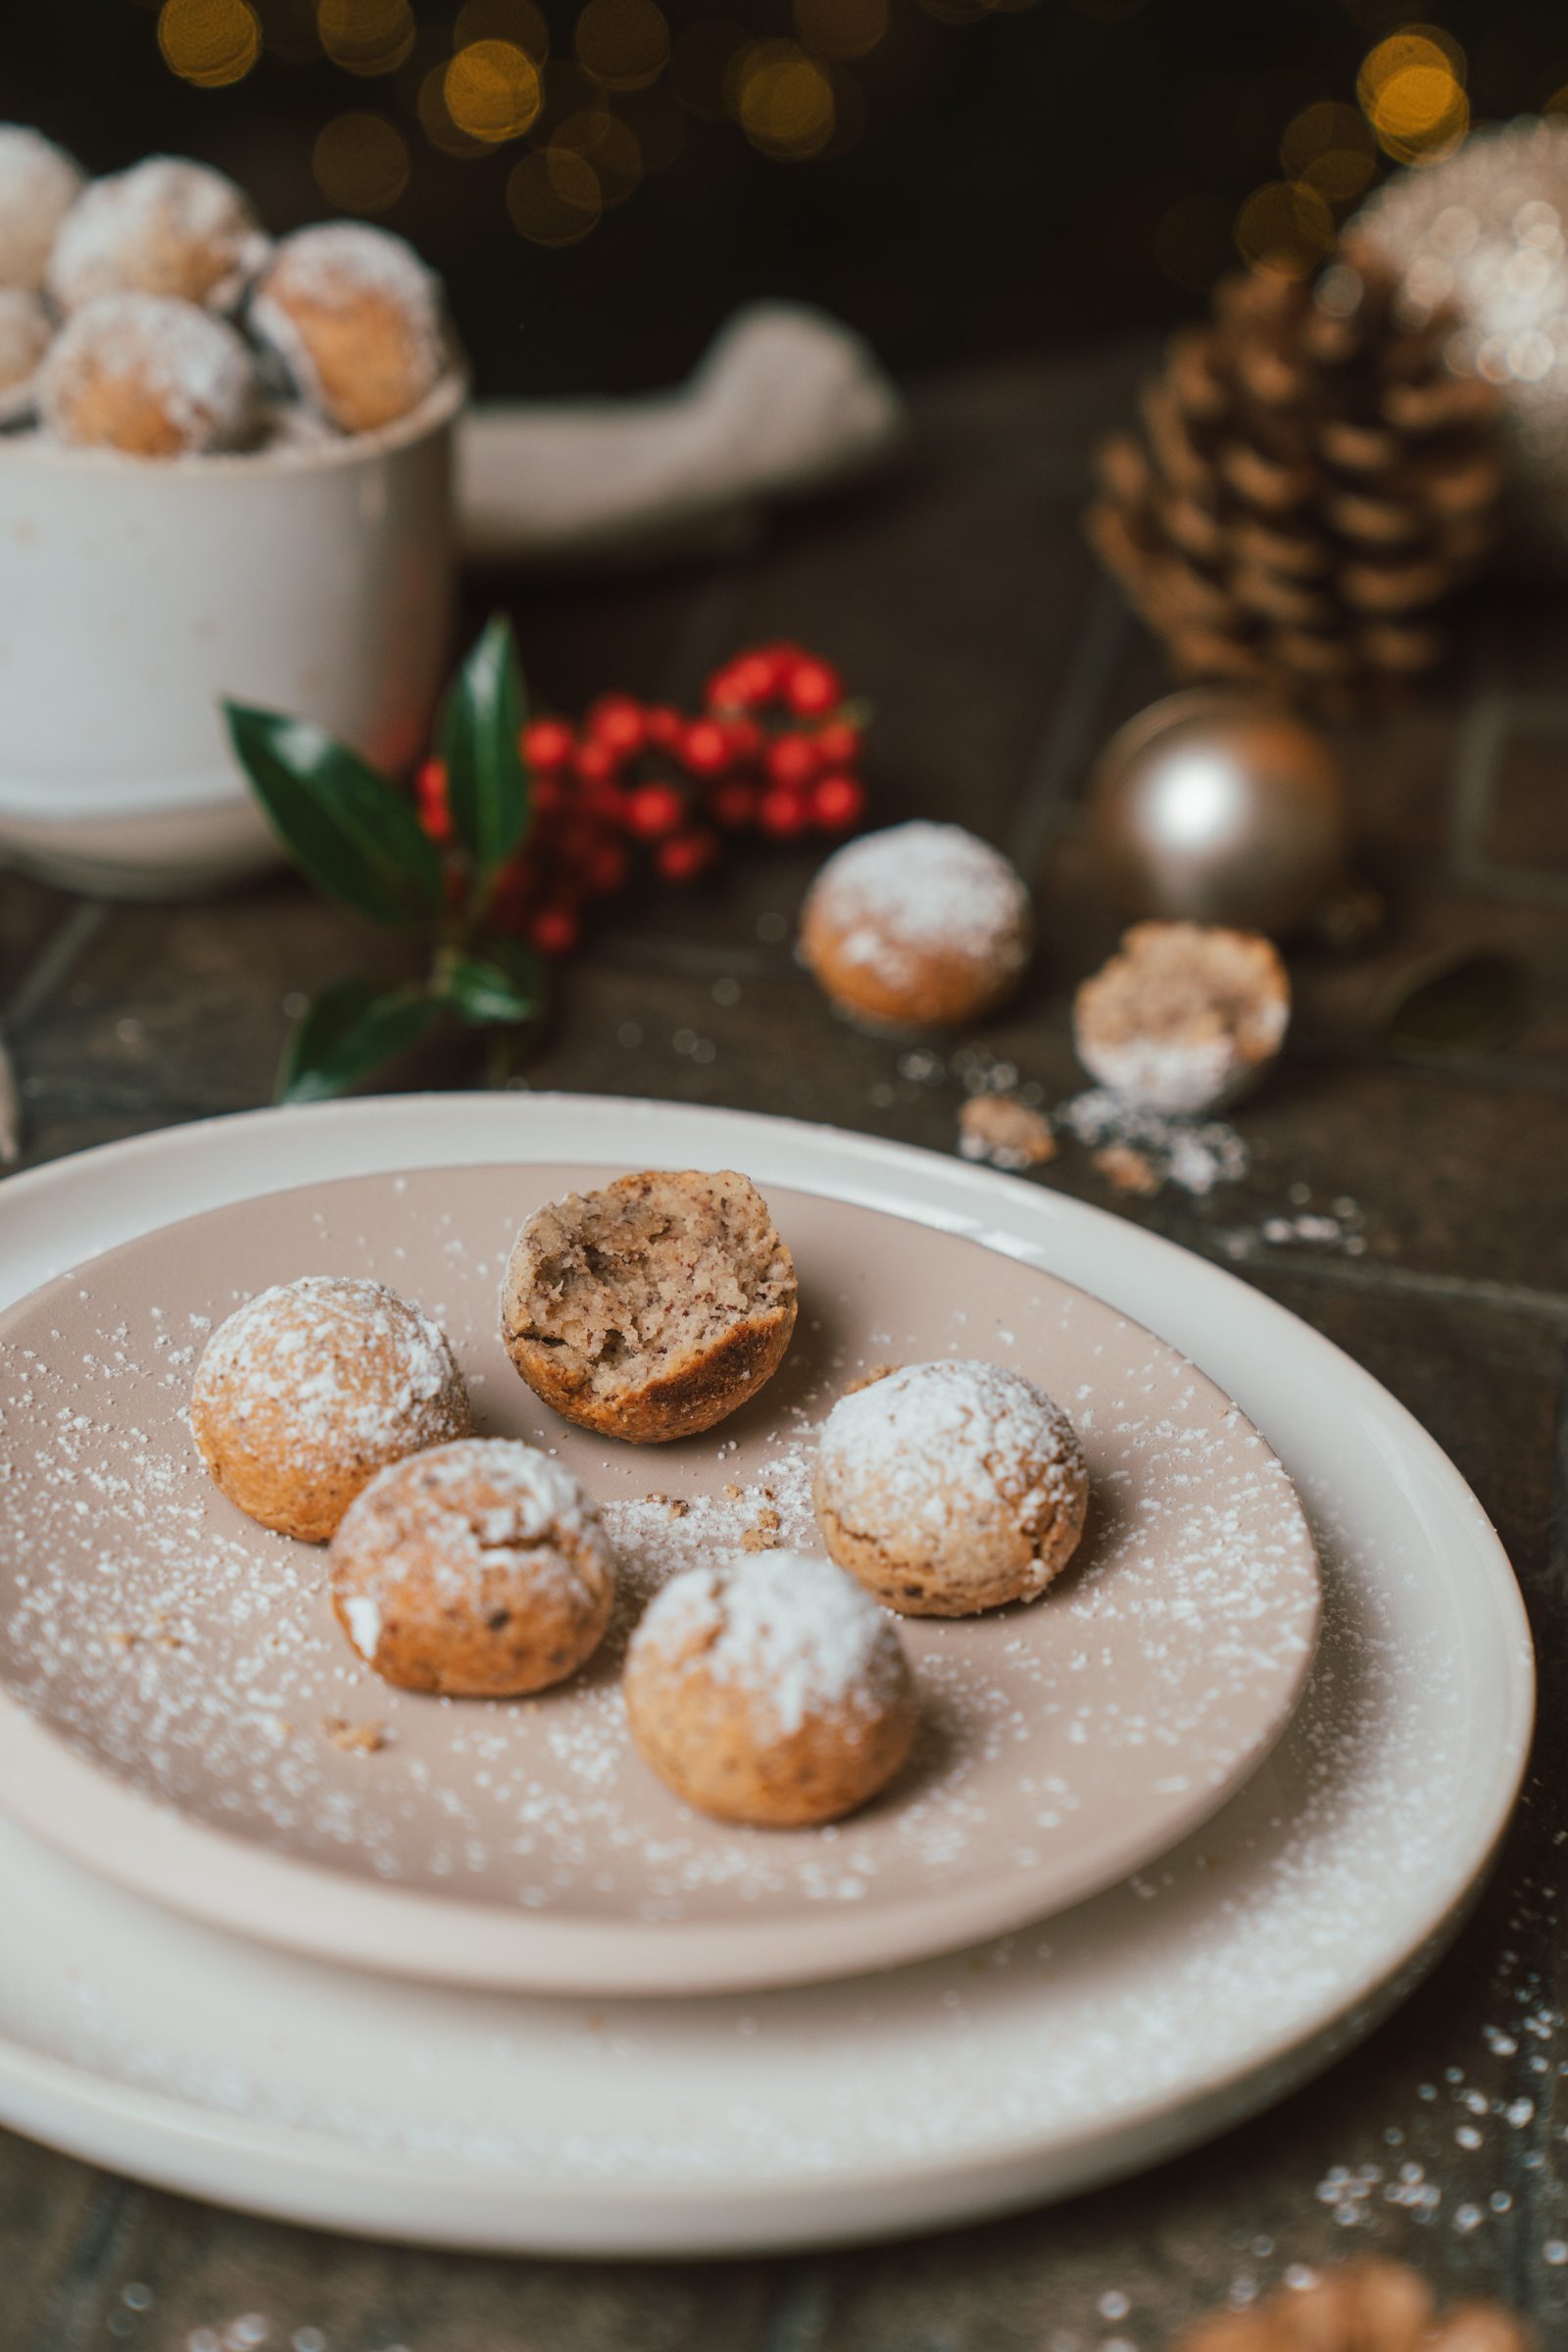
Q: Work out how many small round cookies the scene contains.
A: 12